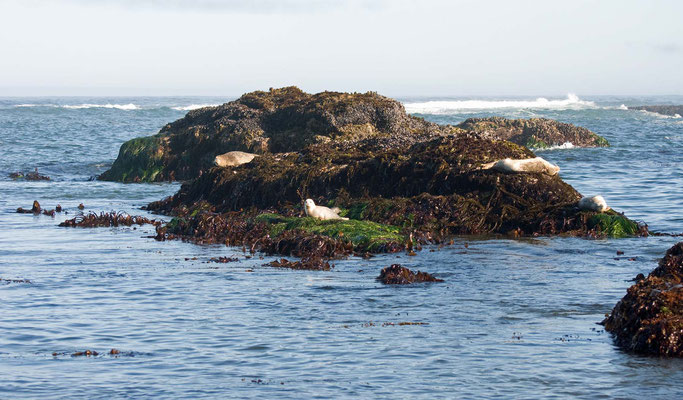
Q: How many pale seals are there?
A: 4